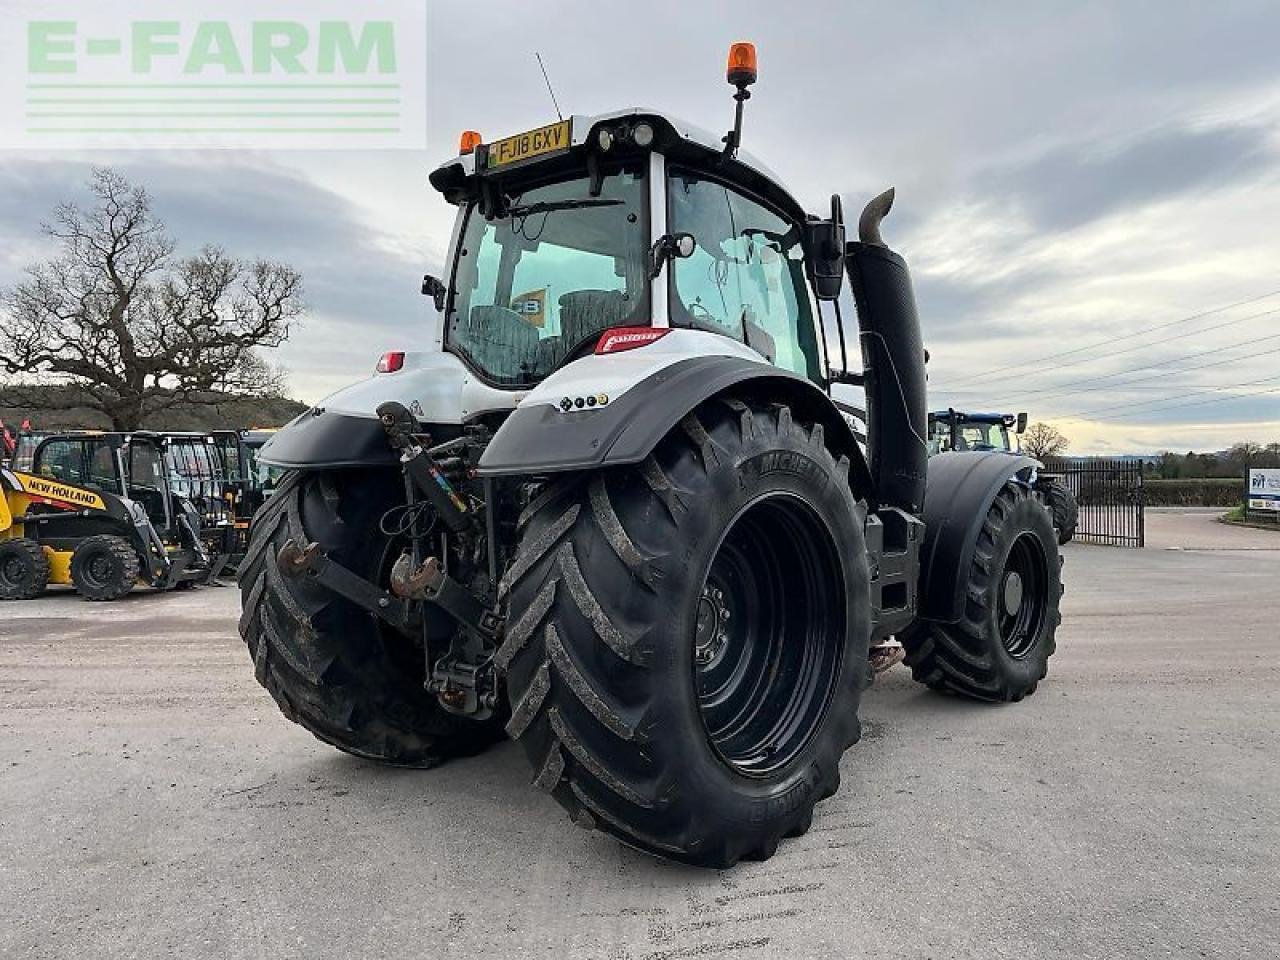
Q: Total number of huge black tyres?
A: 3